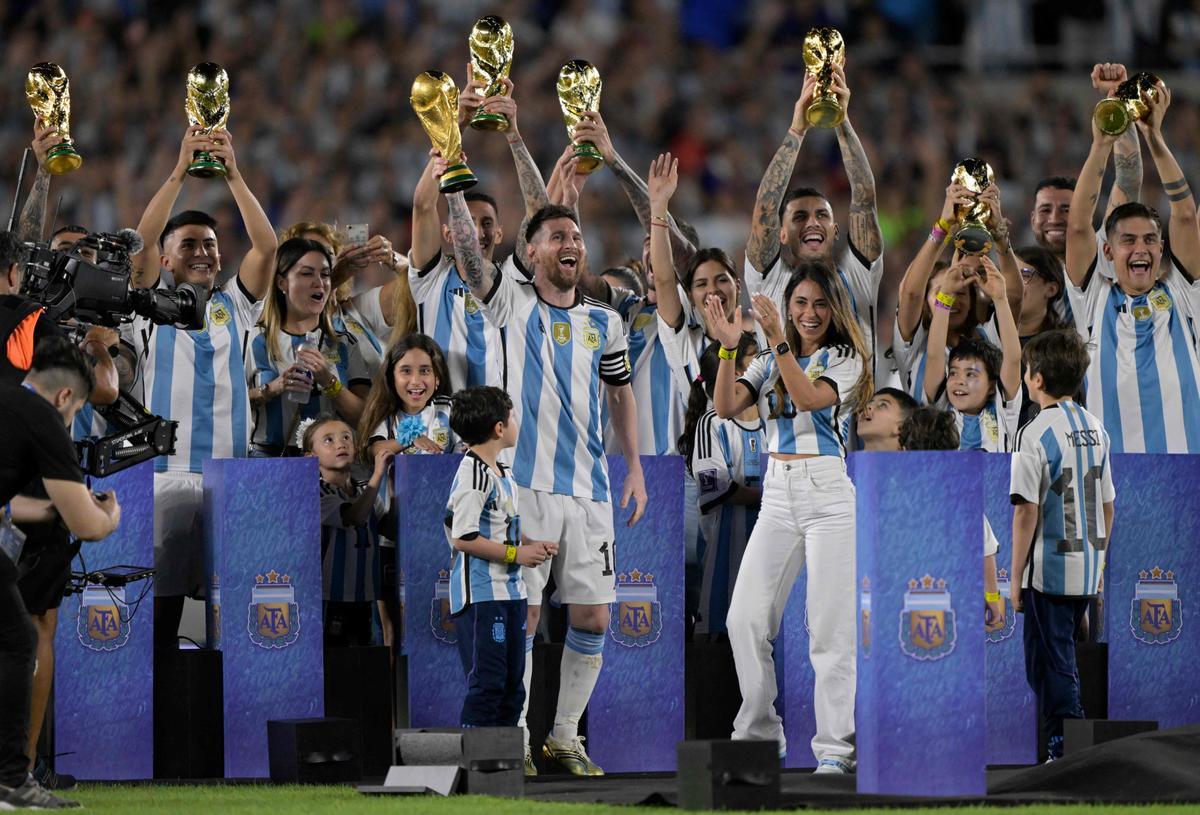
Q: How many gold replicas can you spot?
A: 8